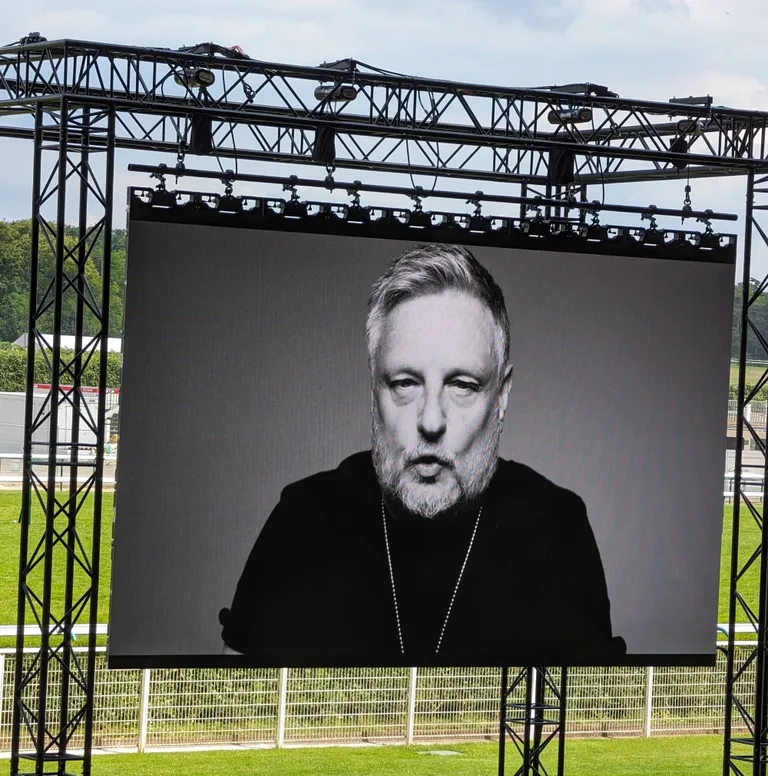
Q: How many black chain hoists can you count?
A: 4